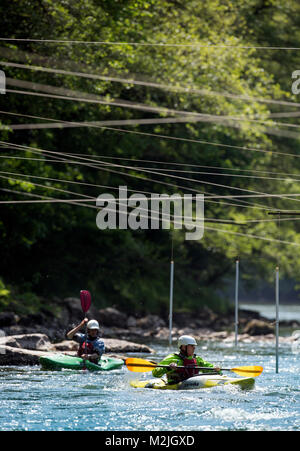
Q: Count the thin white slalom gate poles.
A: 3